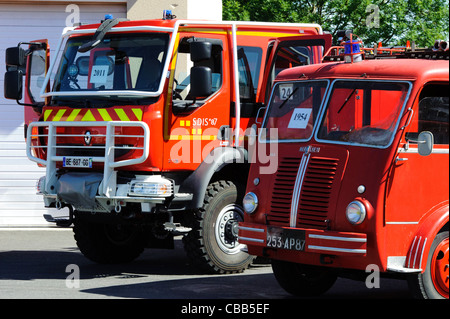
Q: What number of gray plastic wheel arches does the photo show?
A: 1